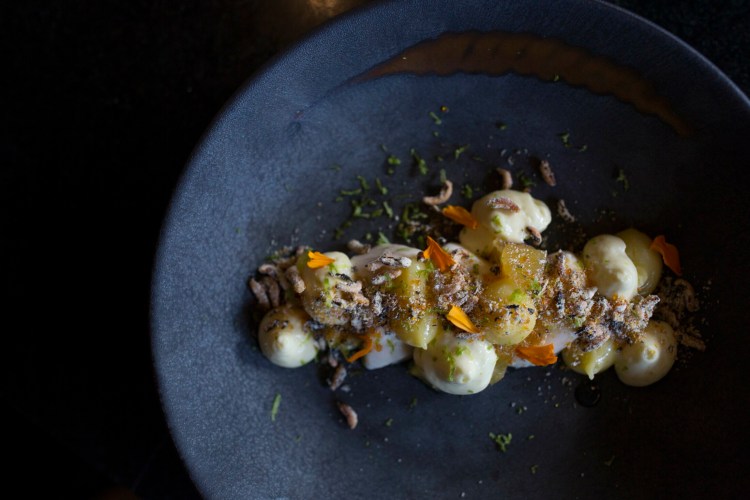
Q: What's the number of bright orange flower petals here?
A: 7